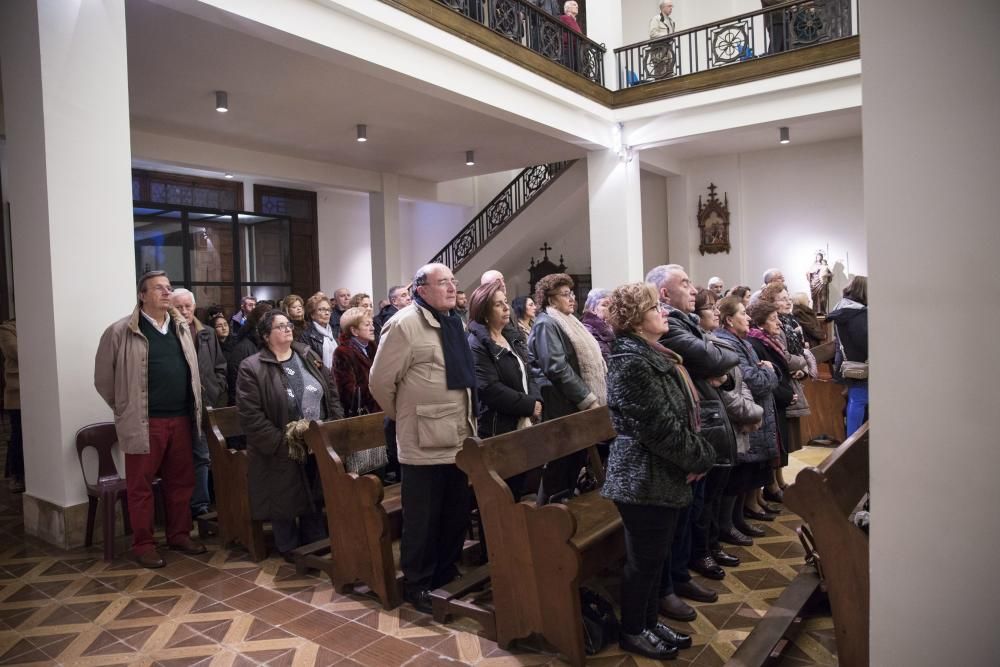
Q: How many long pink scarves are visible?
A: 1